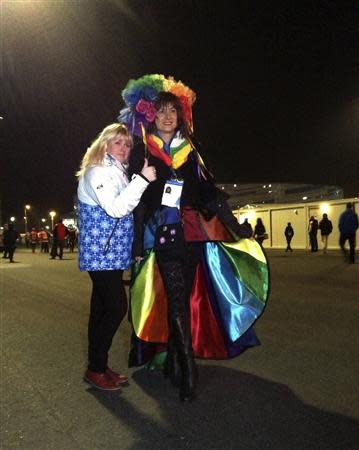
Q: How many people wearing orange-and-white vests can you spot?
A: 2